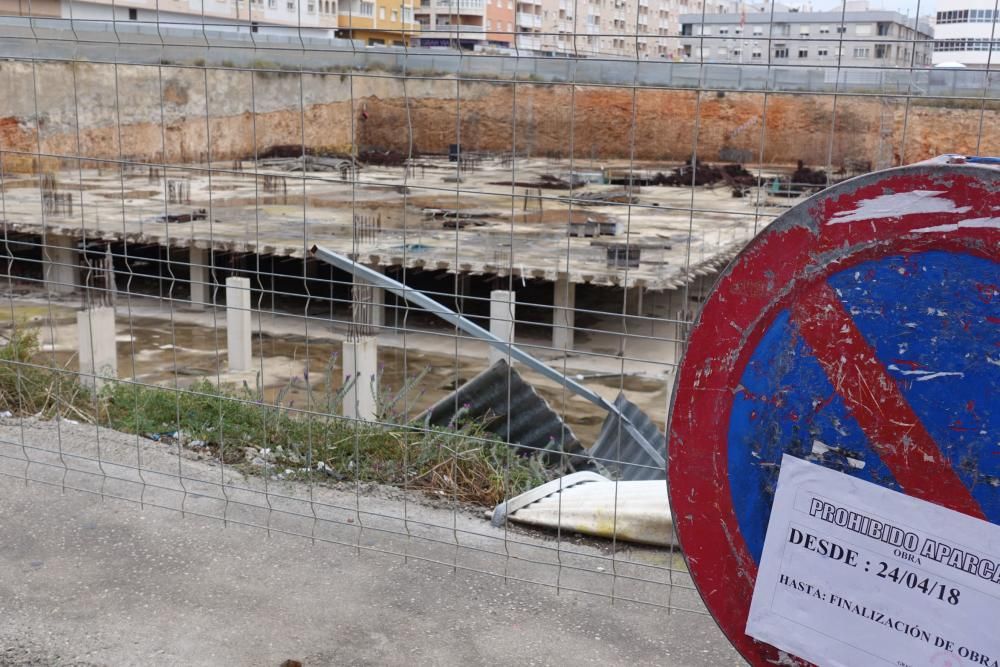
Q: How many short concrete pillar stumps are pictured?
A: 4